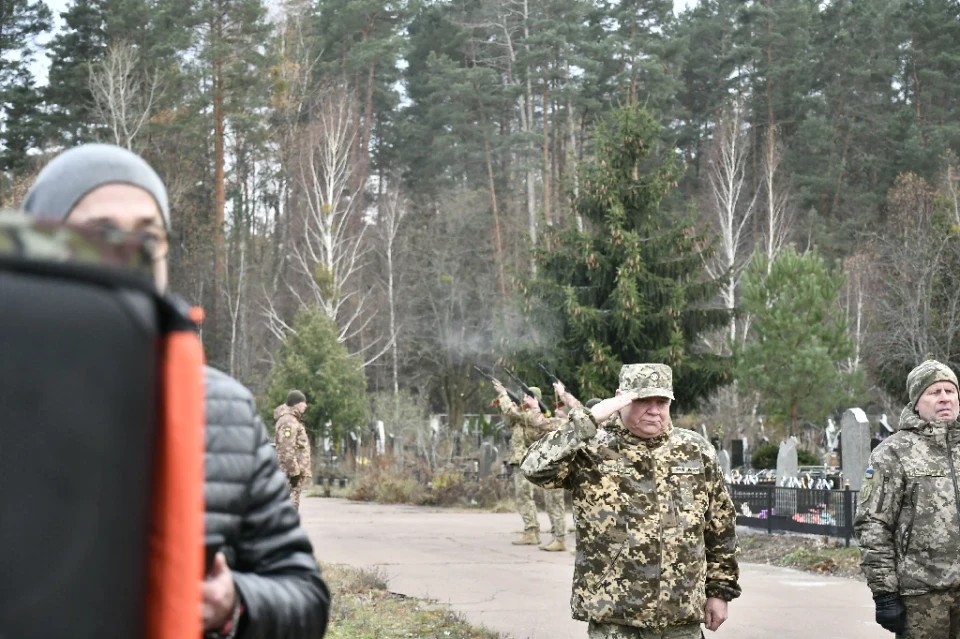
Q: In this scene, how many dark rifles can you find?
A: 3